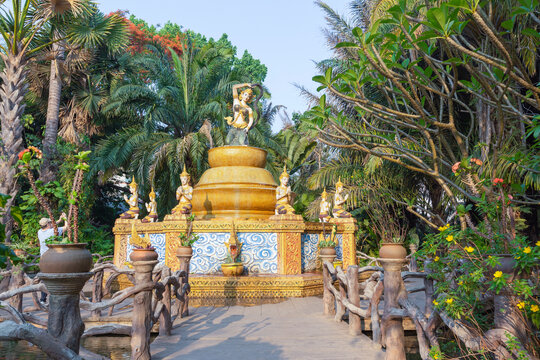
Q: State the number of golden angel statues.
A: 6